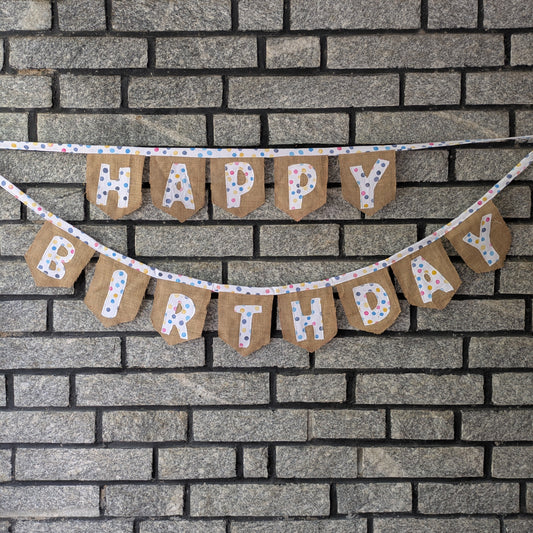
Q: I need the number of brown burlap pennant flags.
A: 13